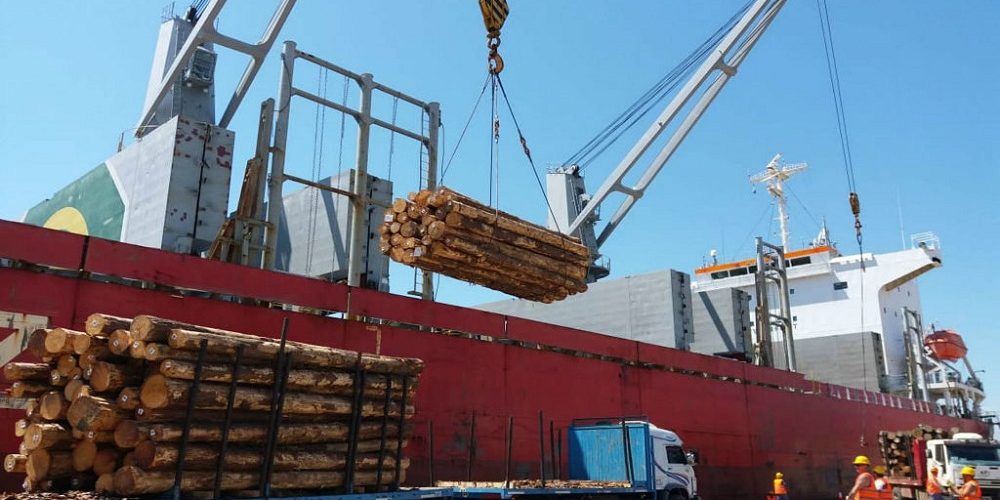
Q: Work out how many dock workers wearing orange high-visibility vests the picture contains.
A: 5